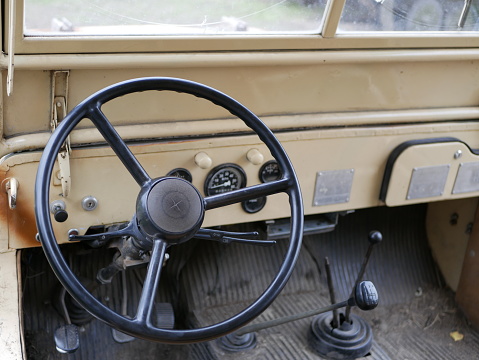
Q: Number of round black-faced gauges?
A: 4